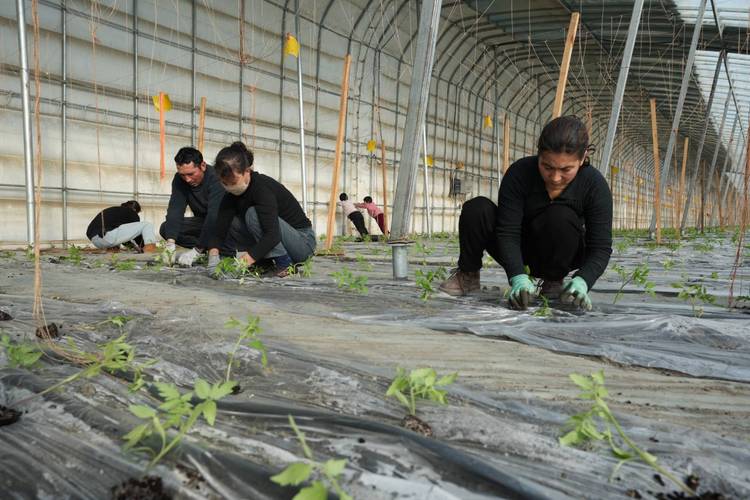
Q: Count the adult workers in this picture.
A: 4